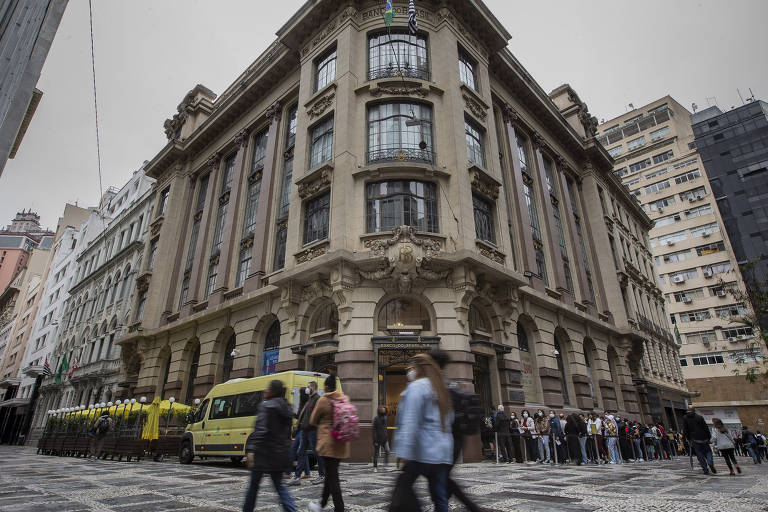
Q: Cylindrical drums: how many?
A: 0